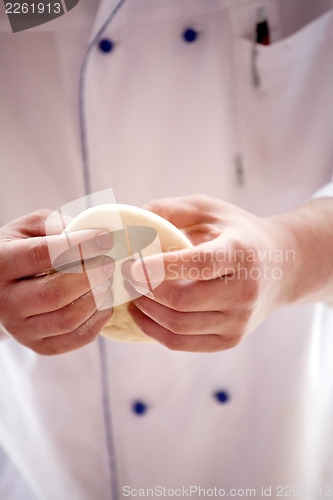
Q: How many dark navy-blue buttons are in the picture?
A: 4